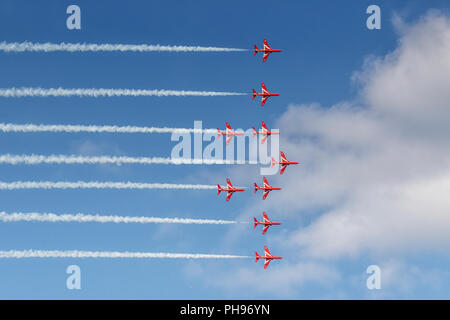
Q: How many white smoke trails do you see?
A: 7